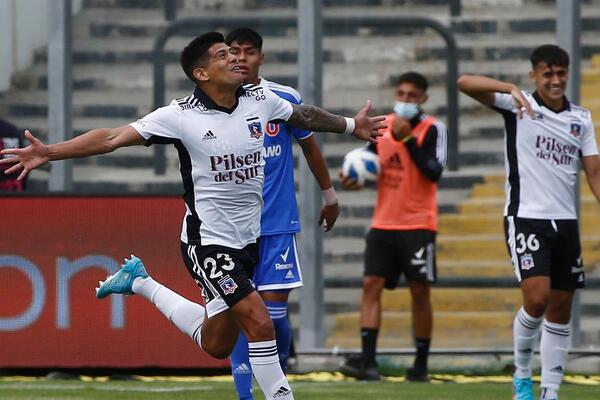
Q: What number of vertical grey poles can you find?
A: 3